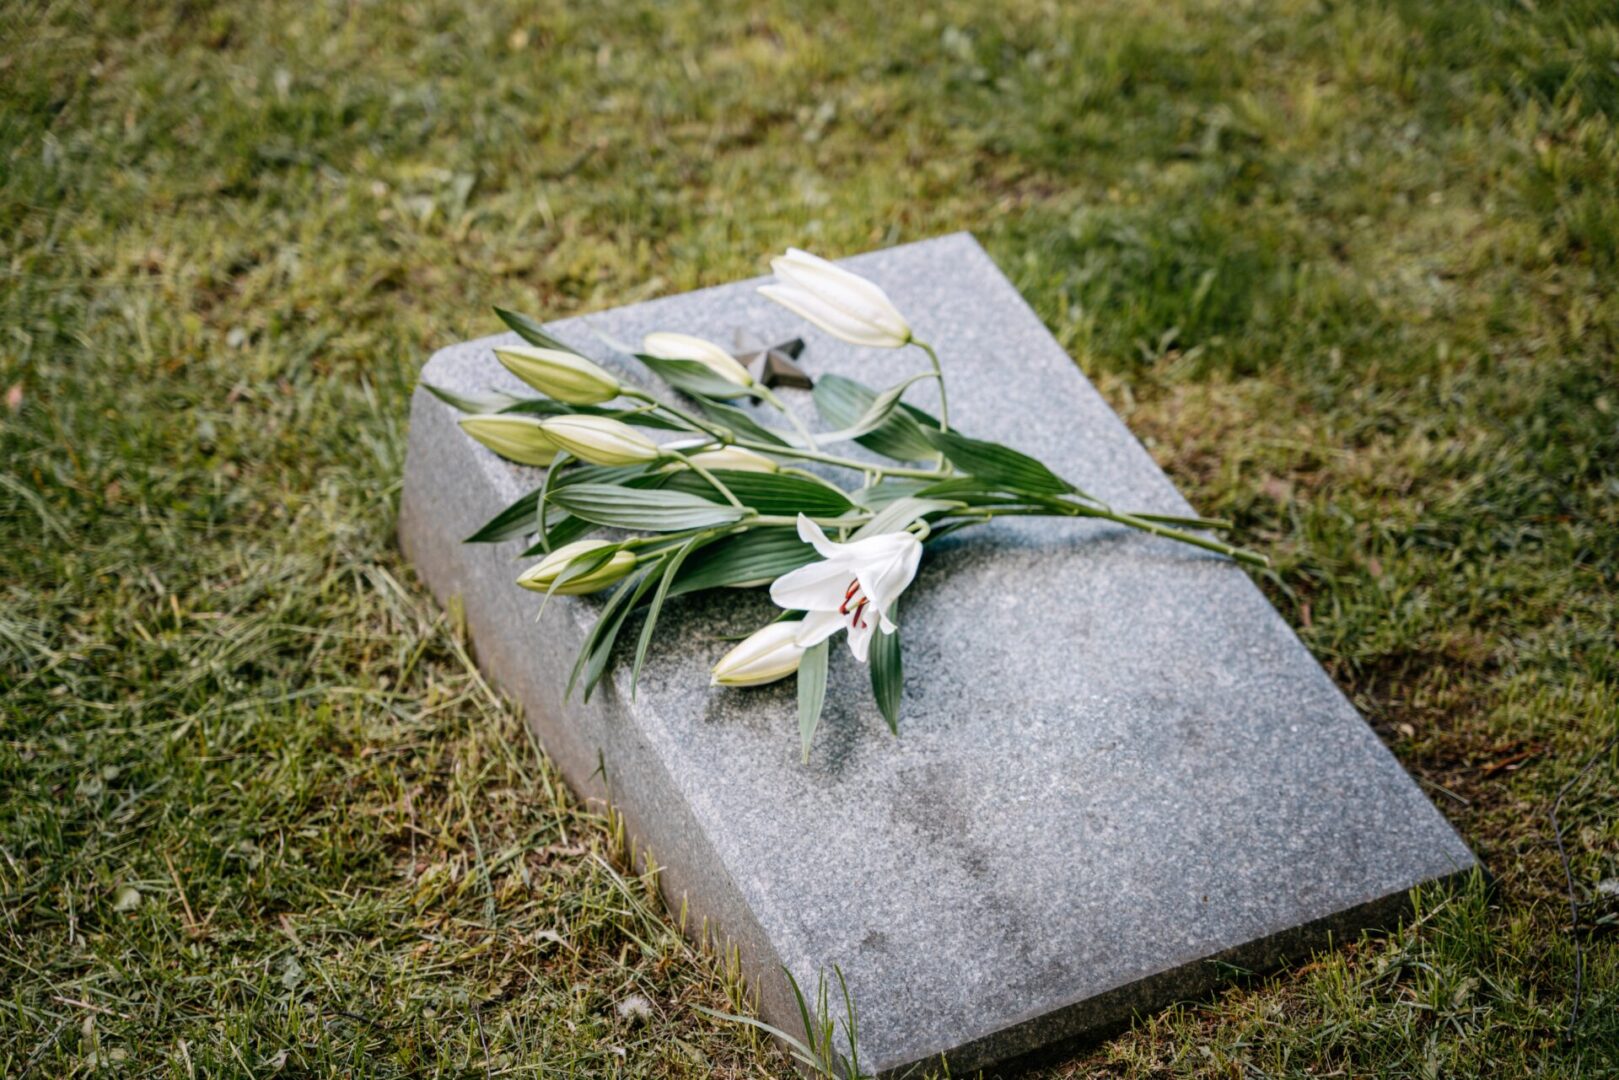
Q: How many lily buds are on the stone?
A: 8